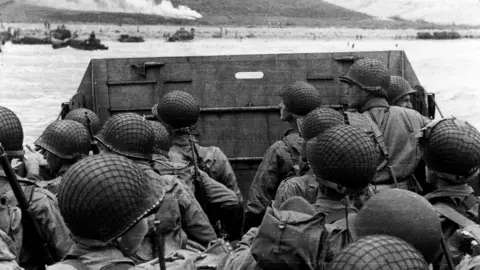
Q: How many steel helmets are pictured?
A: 15